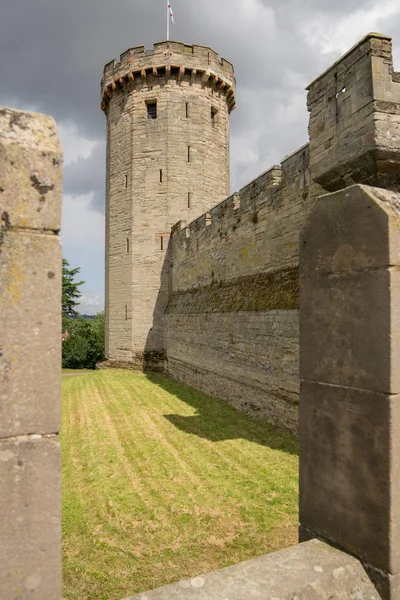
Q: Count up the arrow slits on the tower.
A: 8